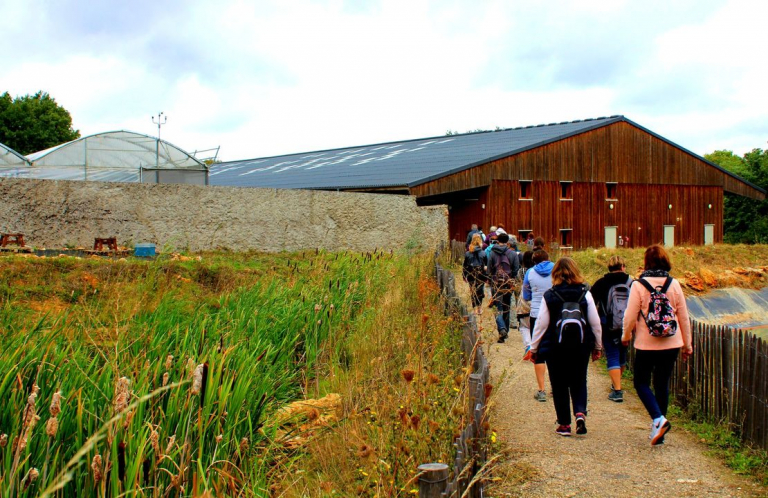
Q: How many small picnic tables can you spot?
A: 2